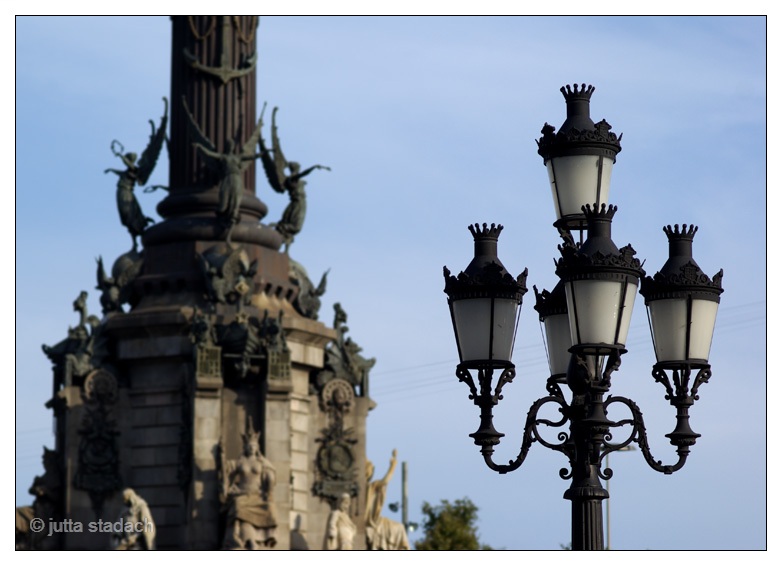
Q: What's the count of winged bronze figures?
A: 3